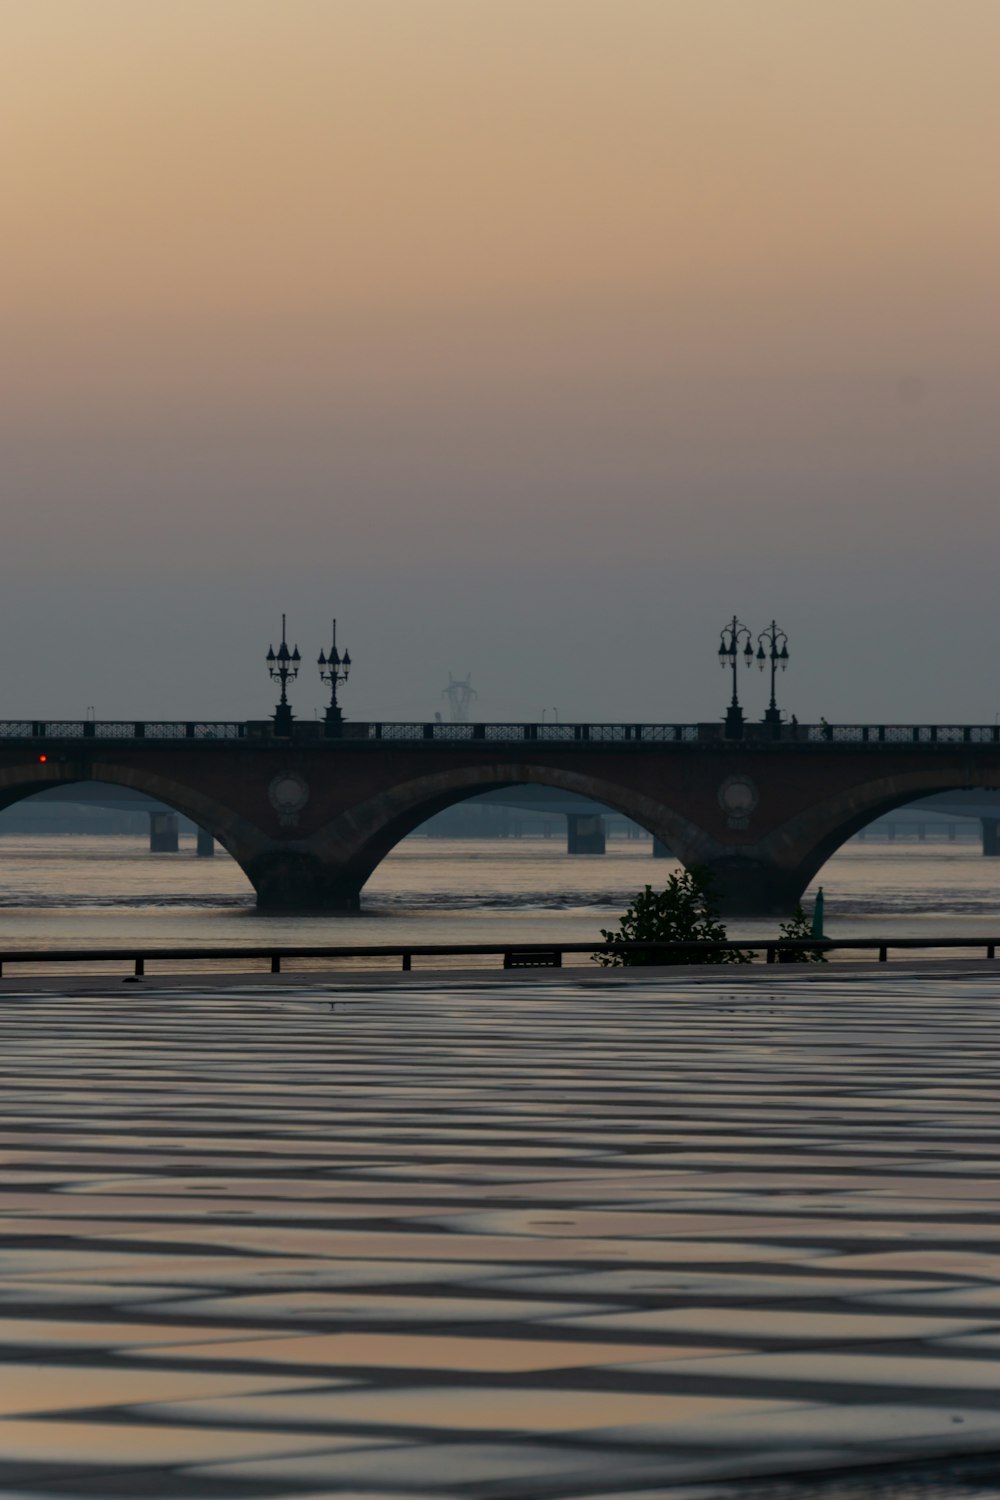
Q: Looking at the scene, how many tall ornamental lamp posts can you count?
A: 4